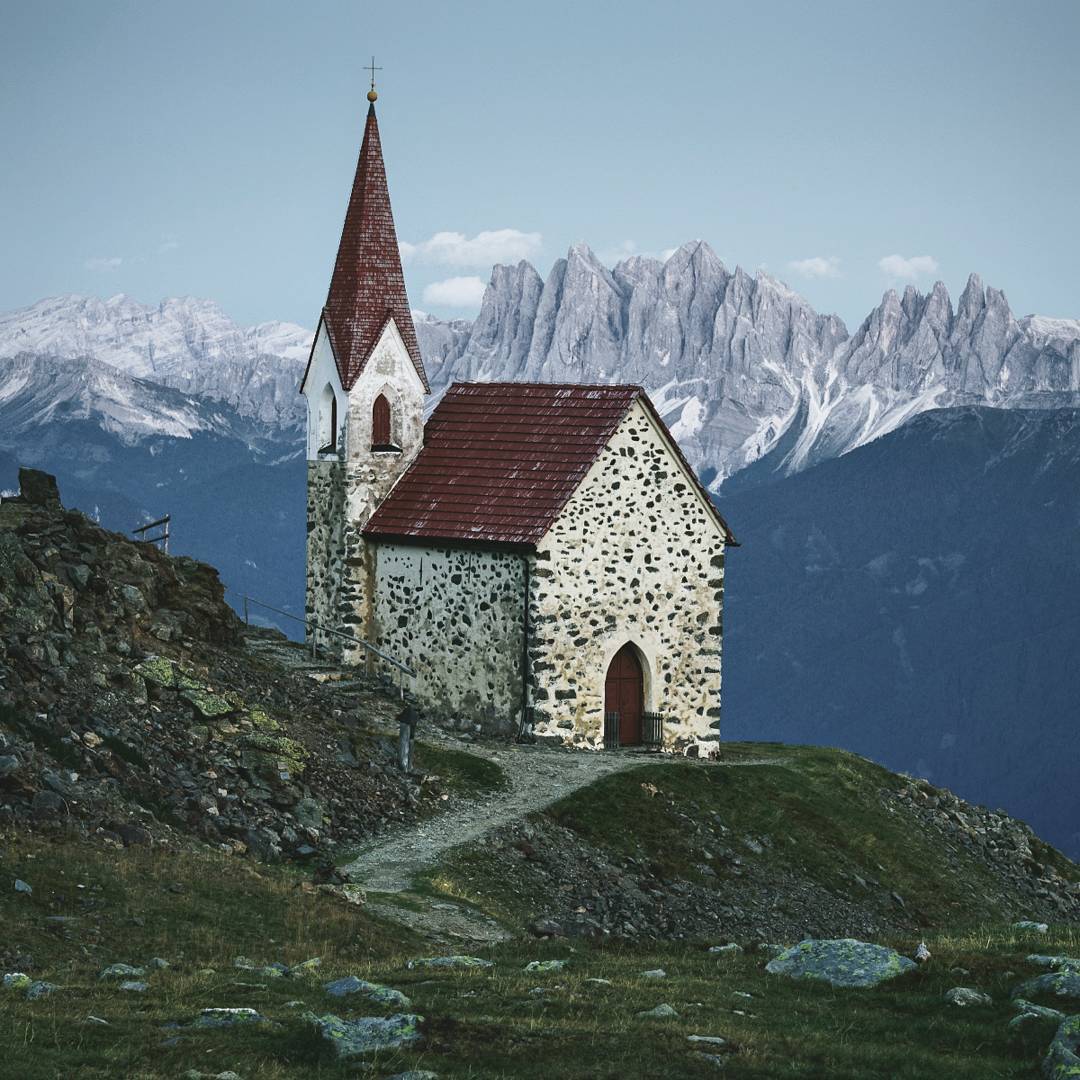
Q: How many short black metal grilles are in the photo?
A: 2